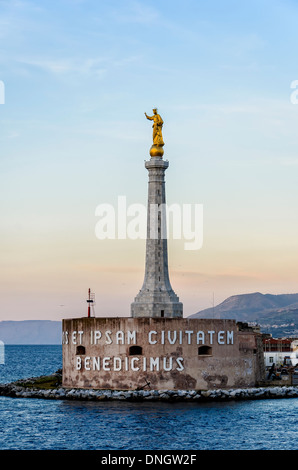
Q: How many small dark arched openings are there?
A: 3